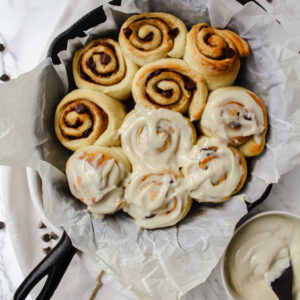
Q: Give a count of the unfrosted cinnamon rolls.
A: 5